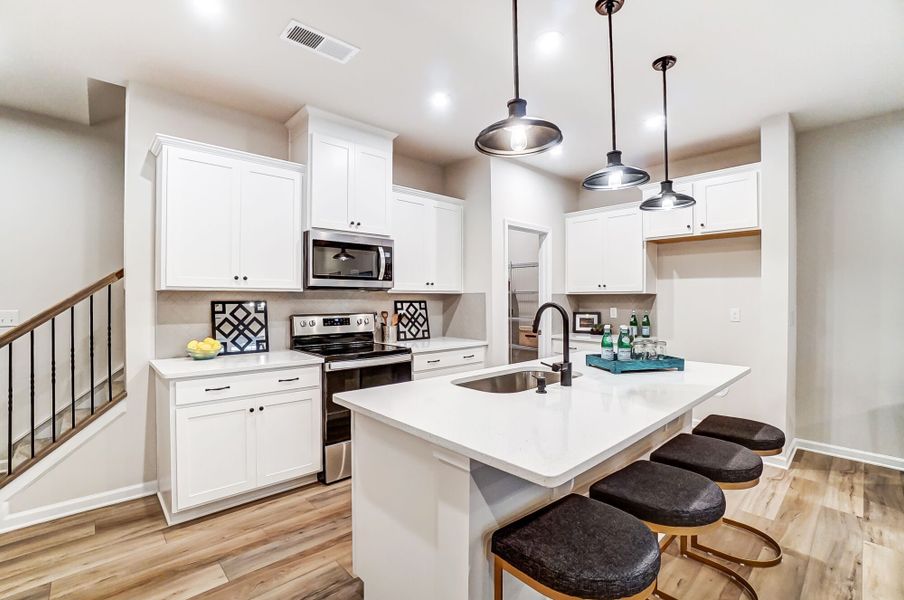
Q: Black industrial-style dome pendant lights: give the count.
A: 3